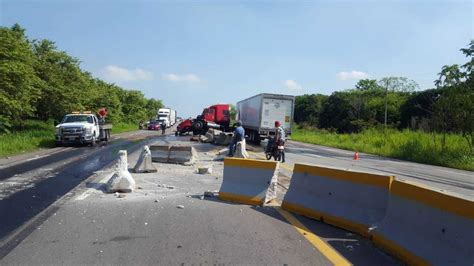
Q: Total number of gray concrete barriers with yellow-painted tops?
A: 3